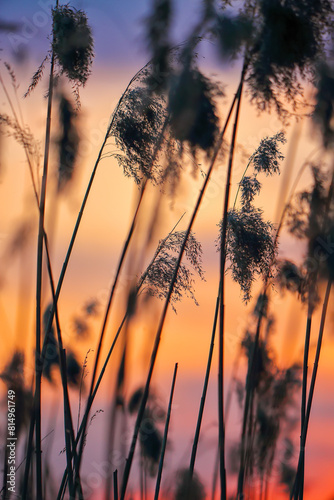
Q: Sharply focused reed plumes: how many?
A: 4